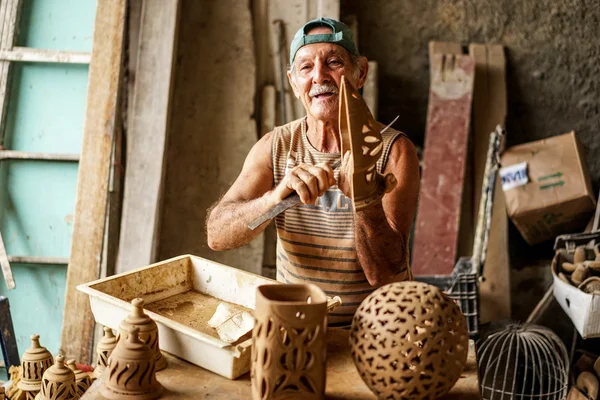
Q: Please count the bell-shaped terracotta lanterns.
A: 6